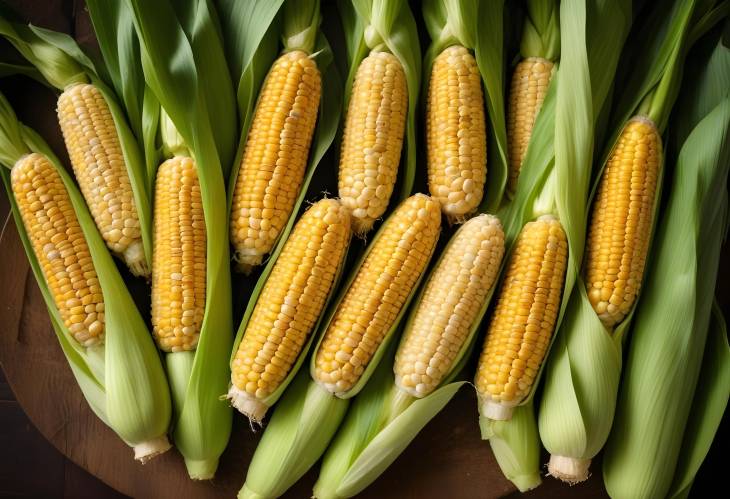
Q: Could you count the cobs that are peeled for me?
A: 12